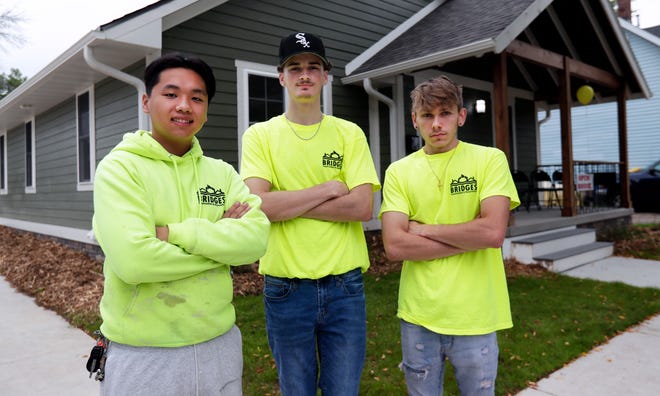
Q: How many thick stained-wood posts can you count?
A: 3